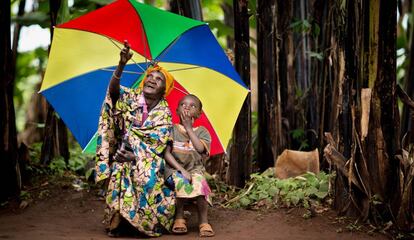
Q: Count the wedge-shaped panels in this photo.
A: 8